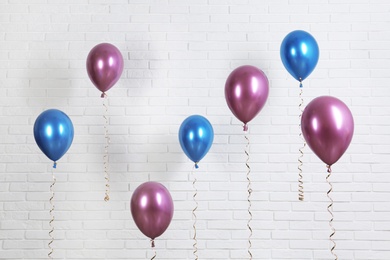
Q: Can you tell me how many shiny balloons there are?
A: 7